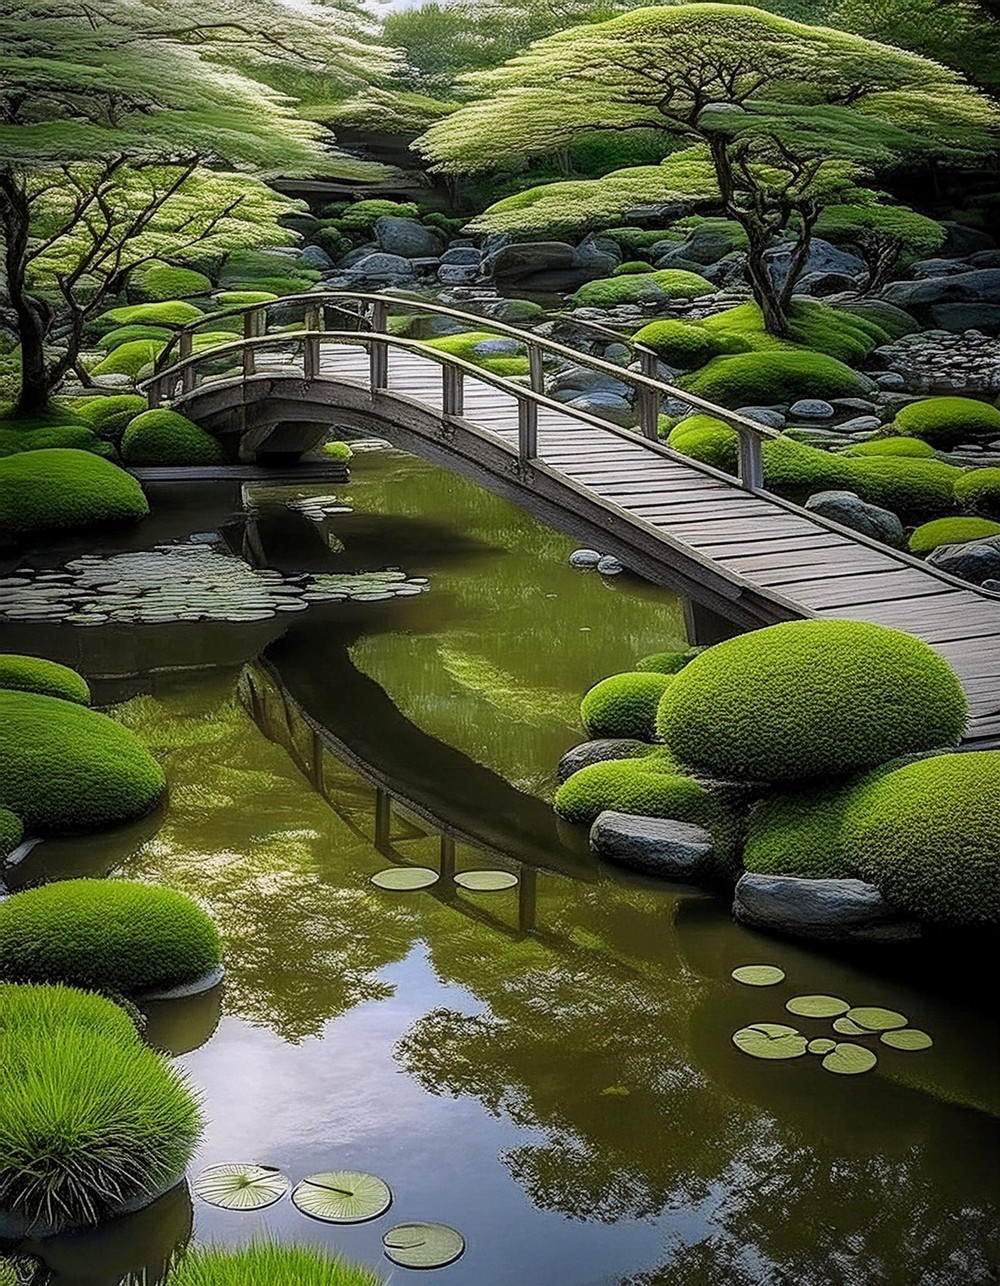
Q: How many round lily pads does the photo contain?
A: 13